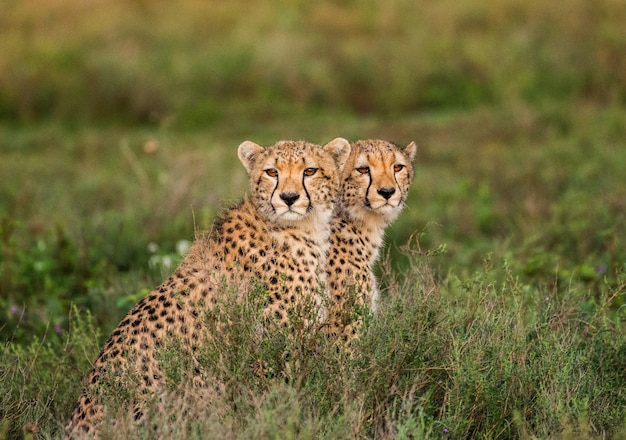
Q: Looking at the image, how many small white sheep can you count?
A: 0